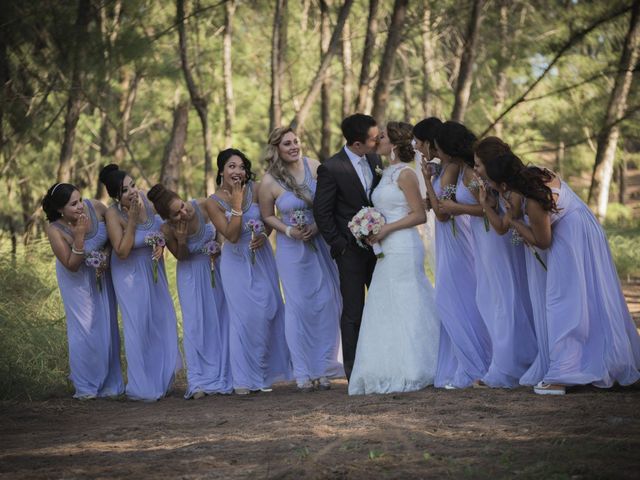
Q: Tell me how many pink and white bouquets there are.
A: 1